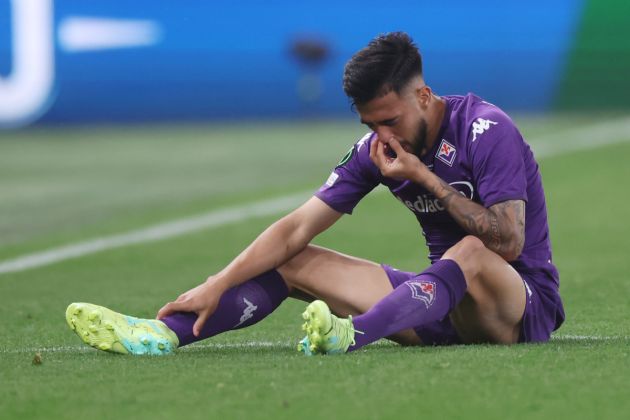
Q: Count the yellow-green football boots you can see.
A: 2